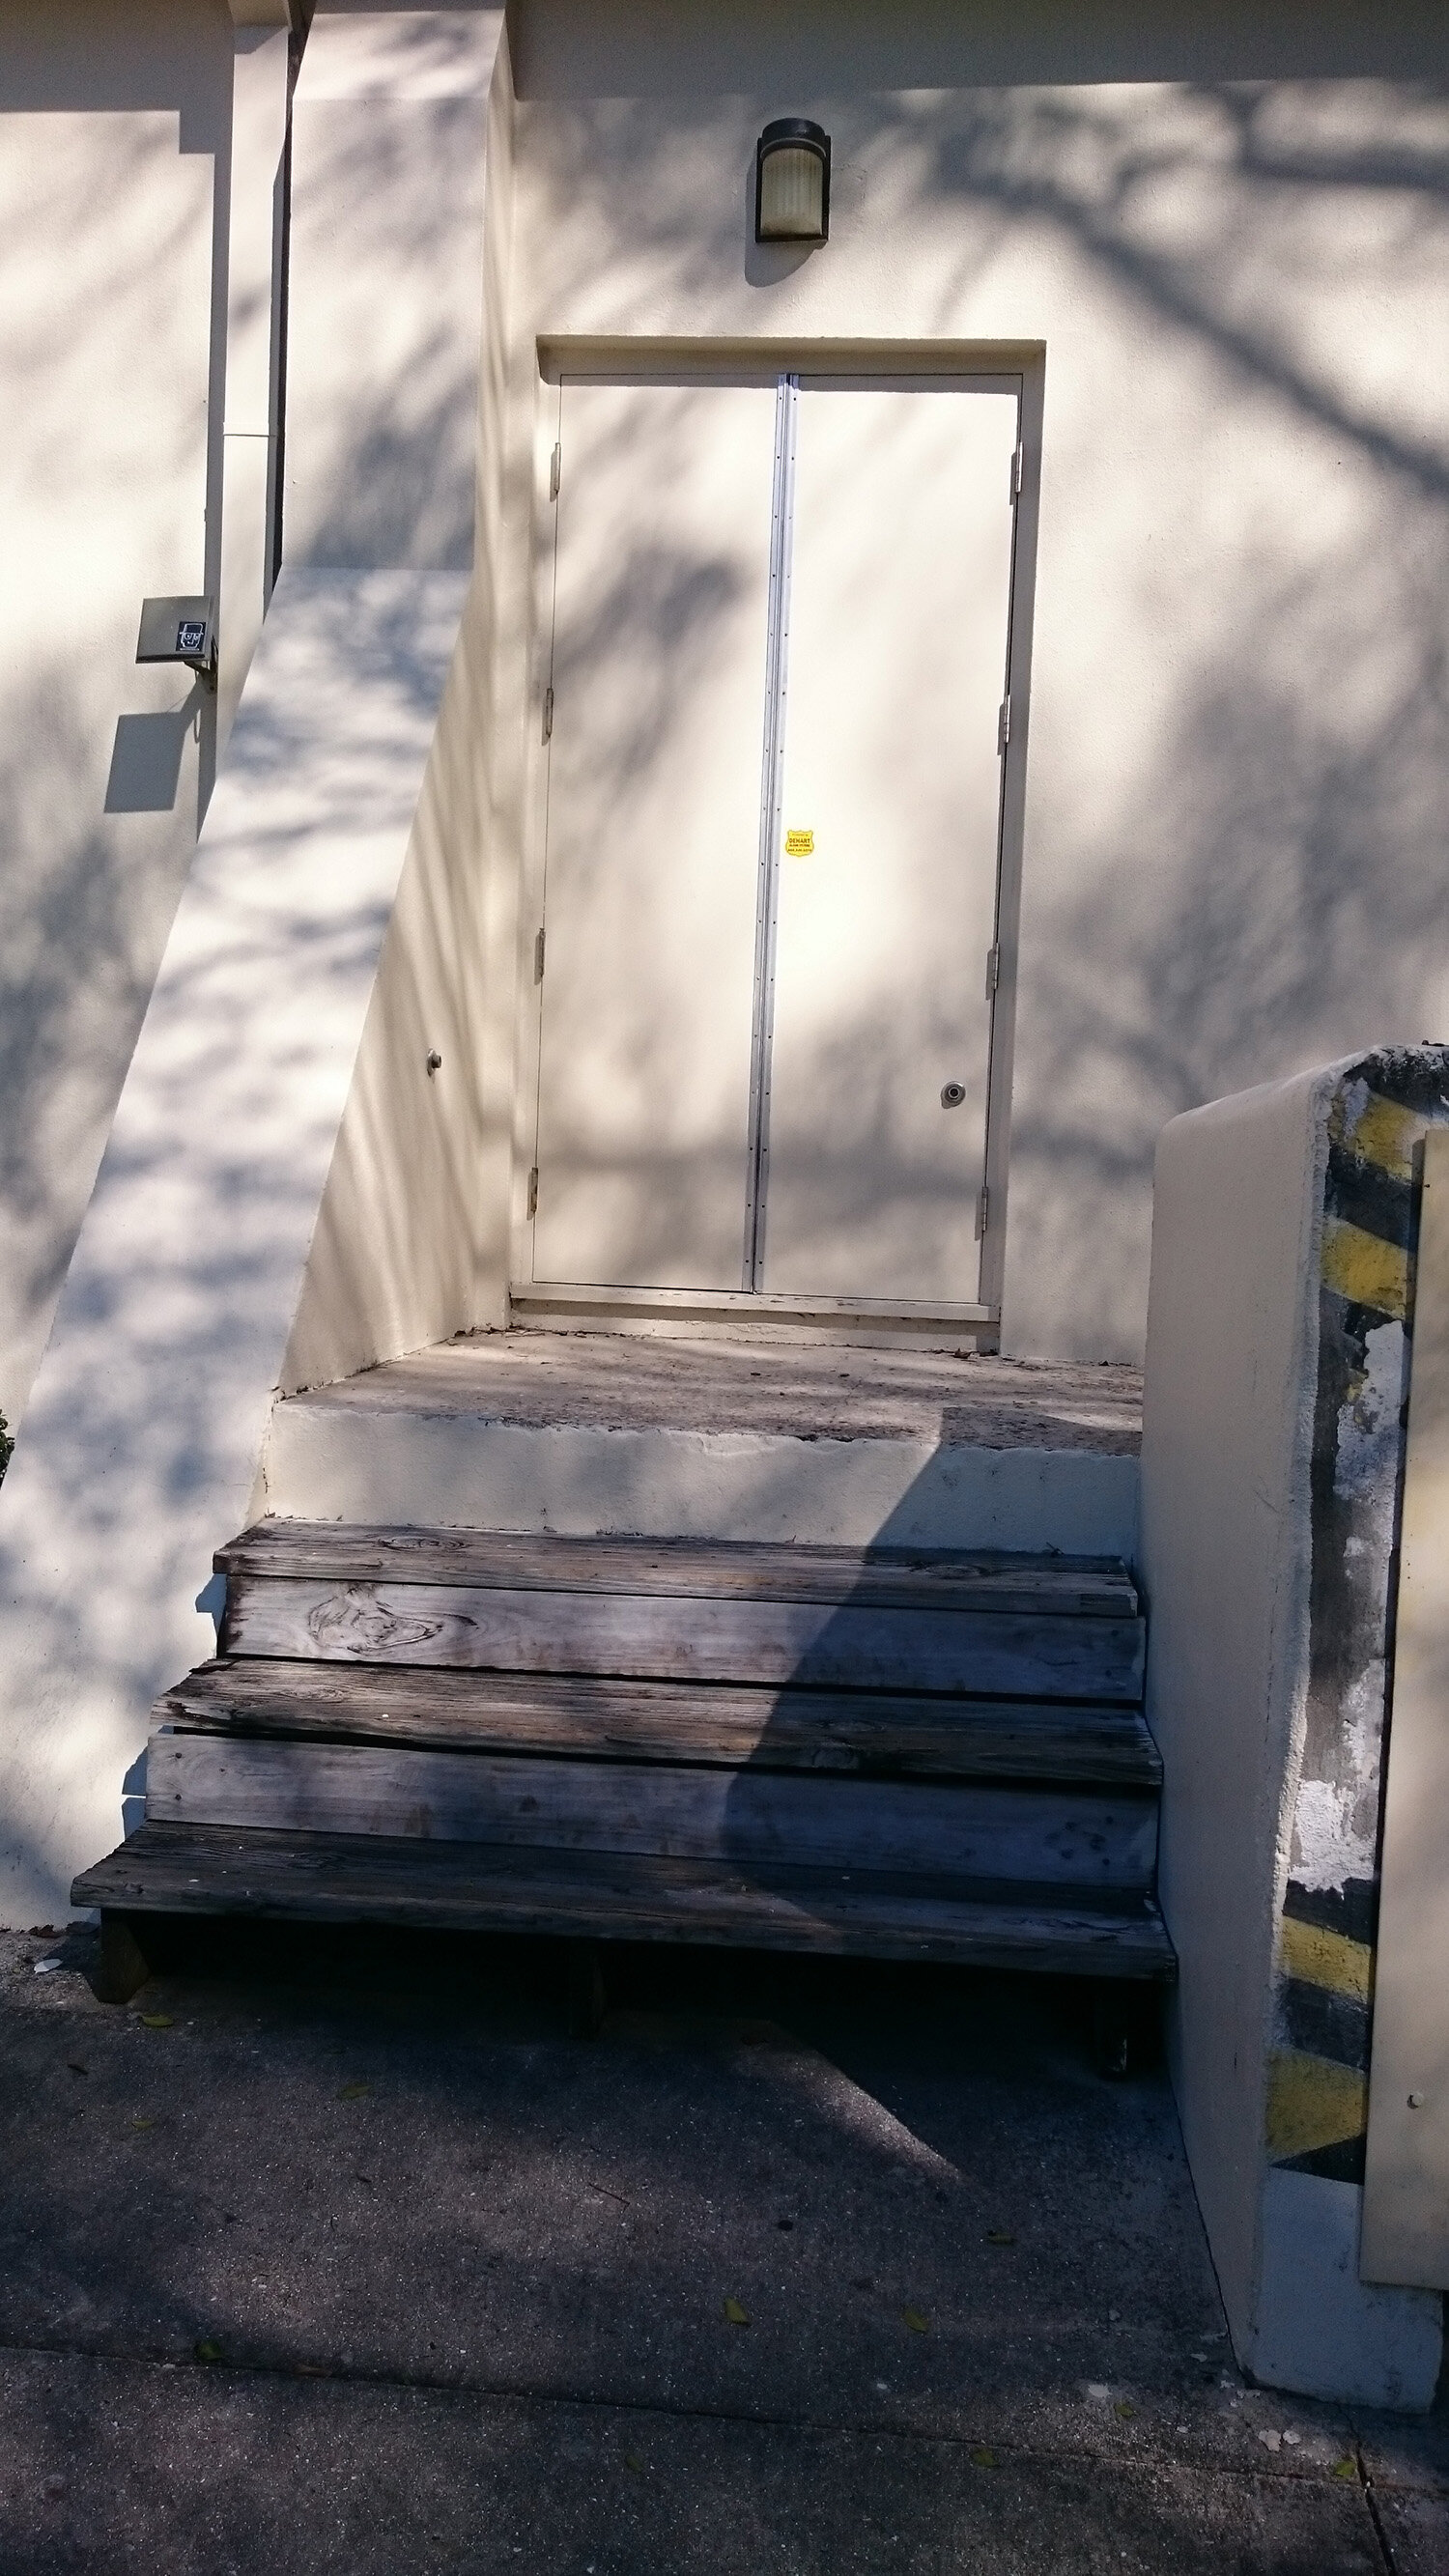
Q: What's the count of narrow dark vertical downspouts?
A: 1